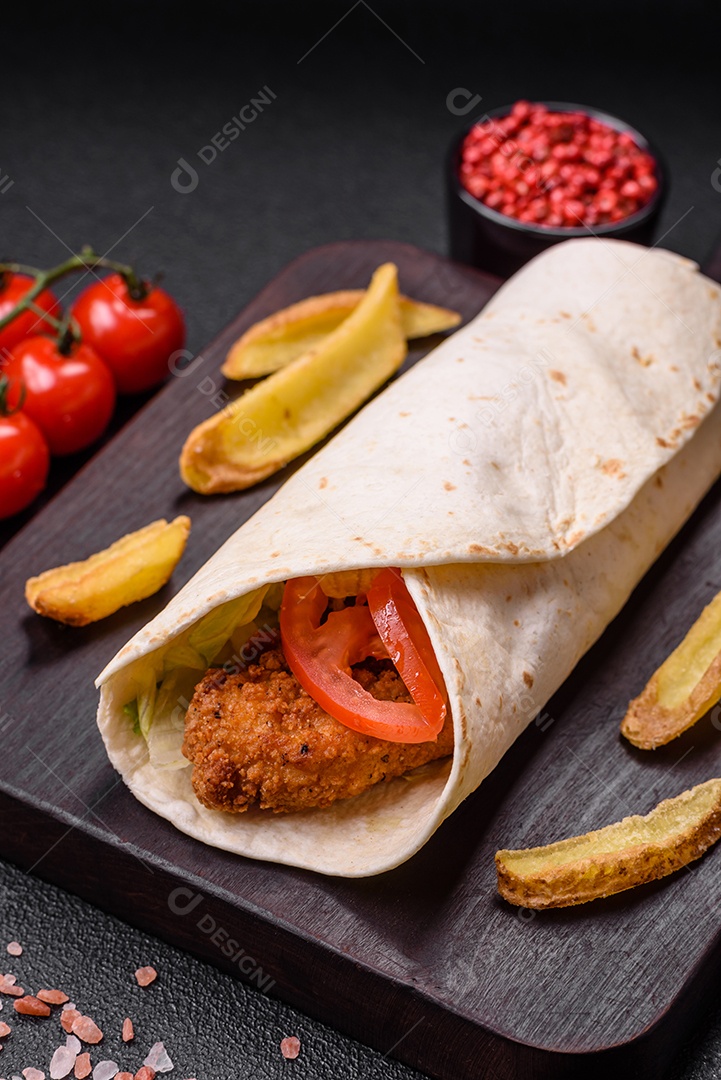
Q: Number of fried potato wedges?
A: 5